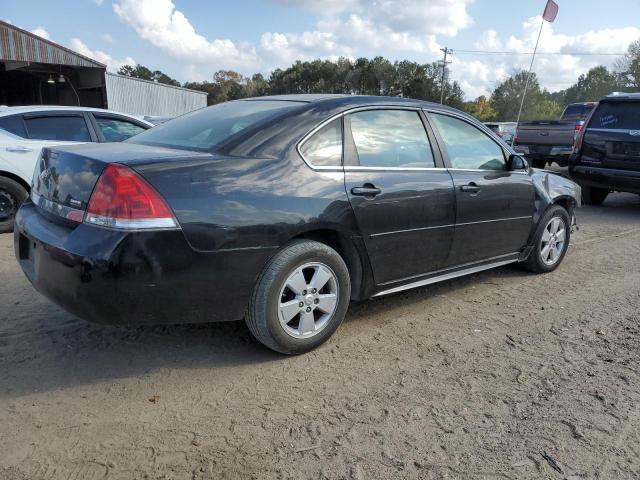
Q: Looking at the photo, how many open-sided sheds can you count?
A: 1